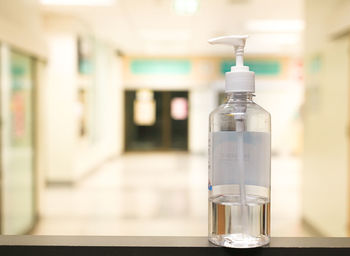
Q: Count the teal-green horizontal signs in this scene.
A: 2